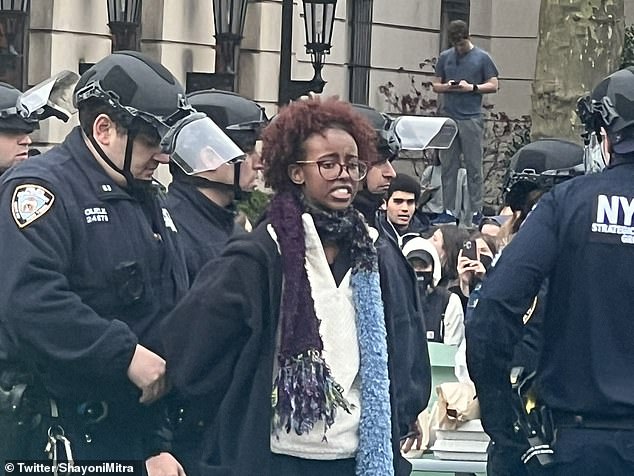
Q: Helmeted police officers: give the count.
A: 6